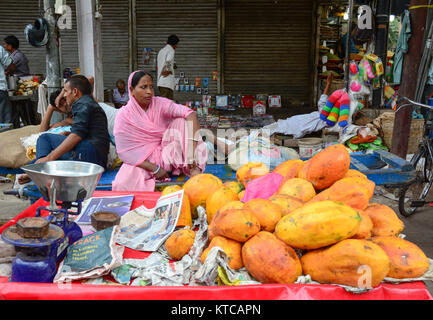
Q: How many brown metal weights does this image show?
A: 2